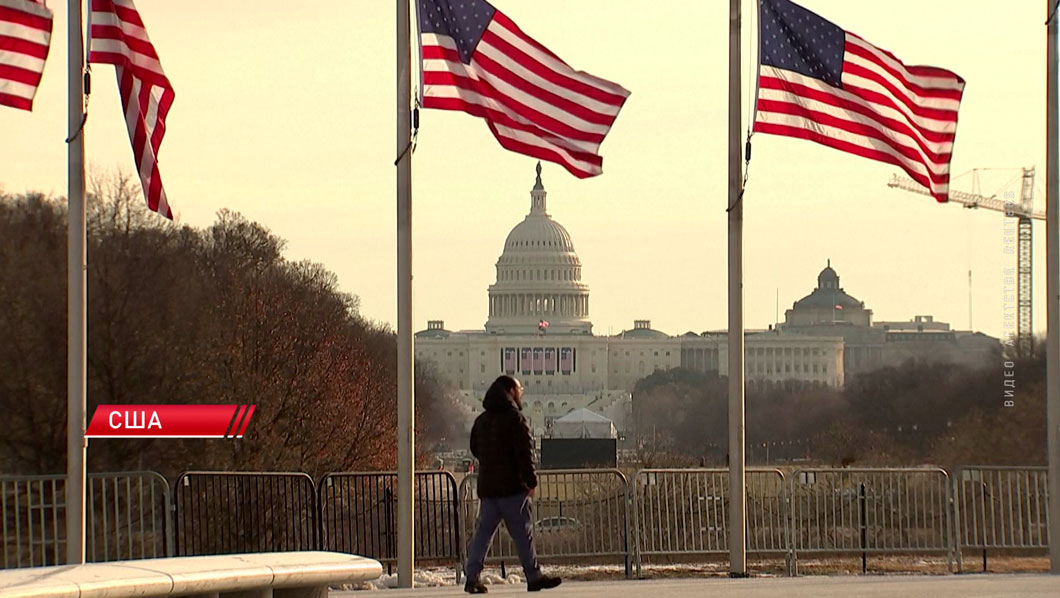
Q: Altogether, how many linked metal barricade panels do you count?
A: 7